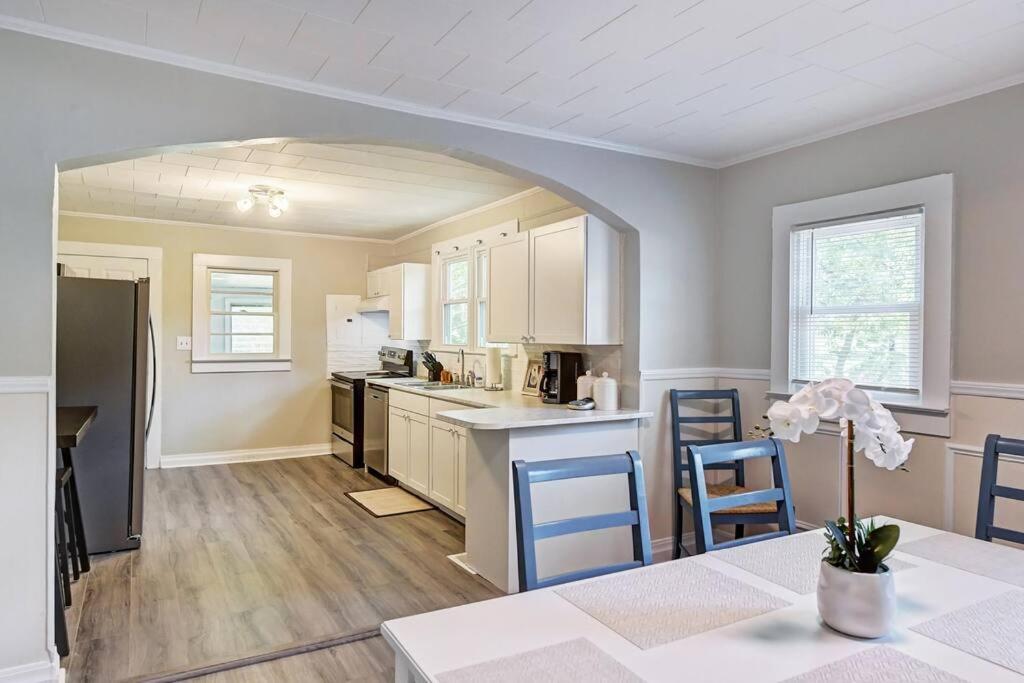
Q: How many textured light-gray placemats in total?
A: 6